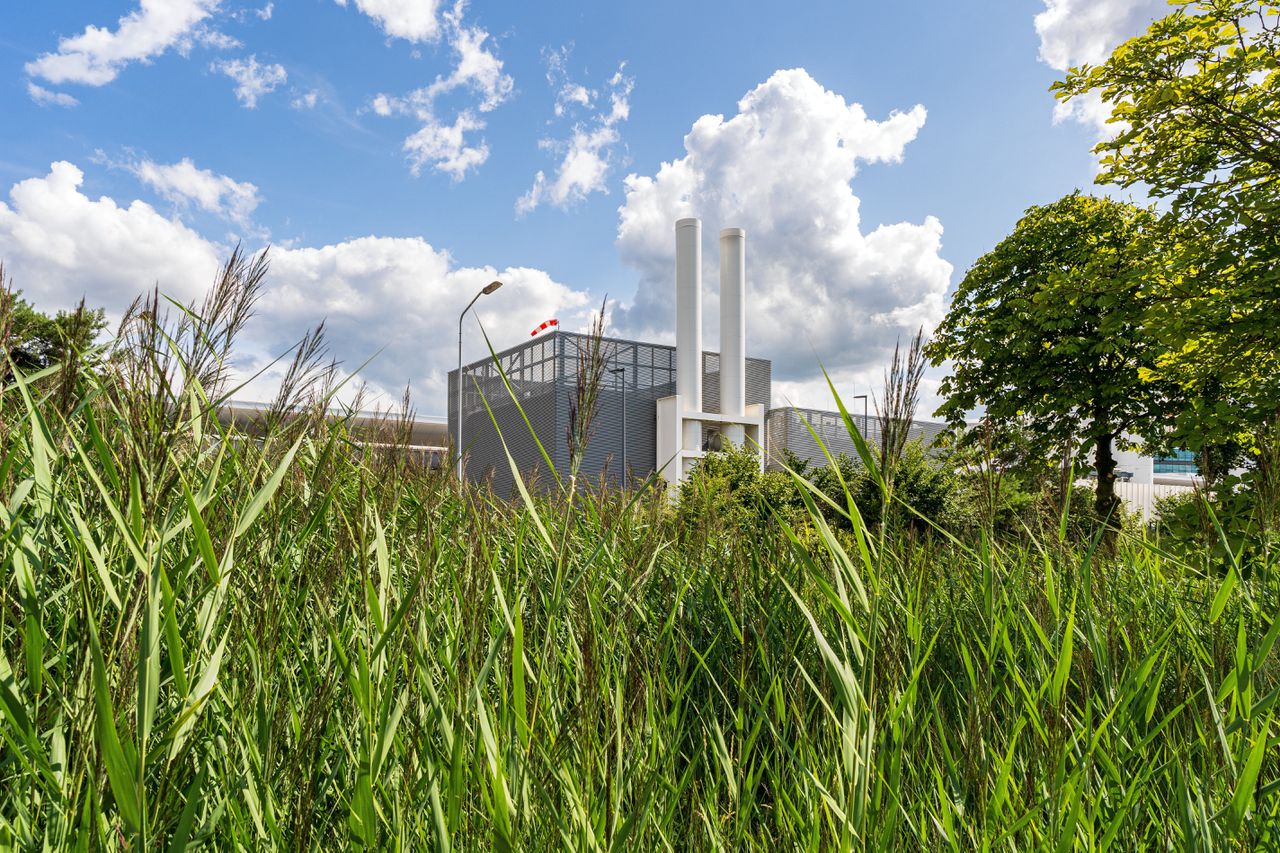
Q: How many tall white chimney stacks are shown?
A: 2